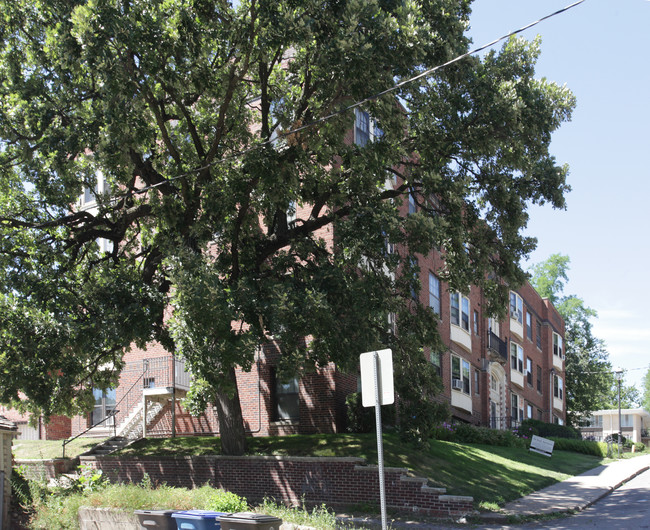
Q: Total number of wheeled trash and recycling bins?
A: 3